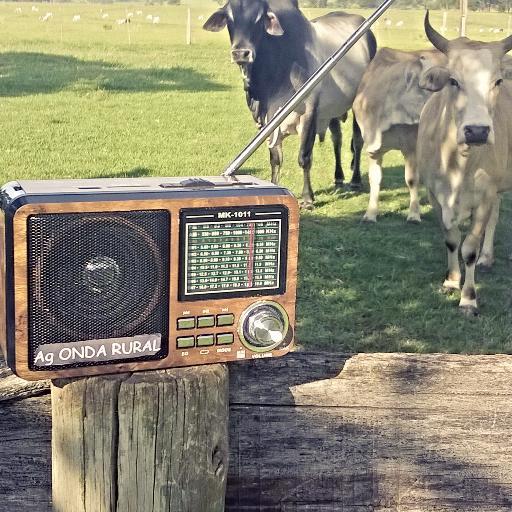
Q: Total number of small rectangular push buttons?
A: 6